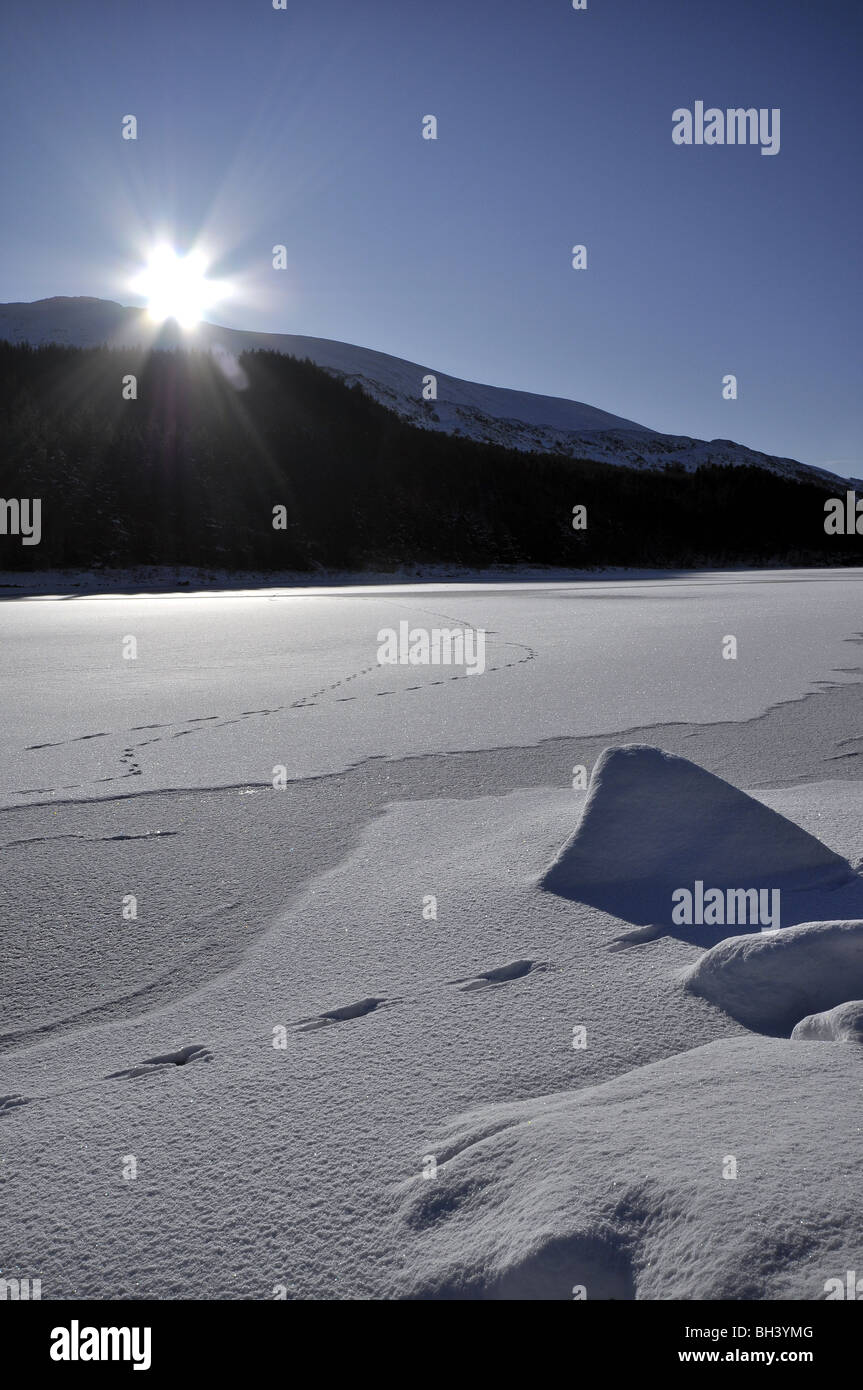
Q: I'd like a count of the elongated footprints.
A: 5